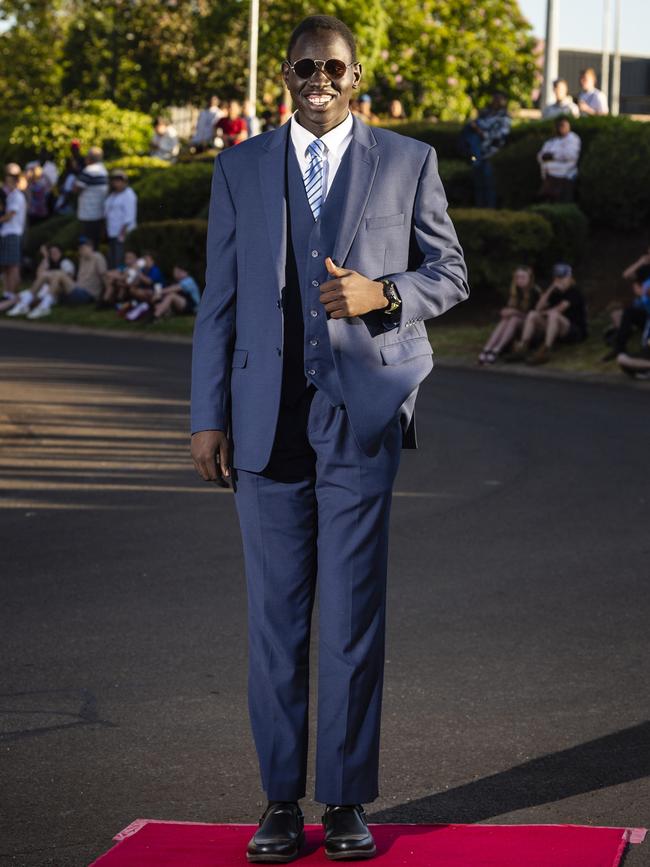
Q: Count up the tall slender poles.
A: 4